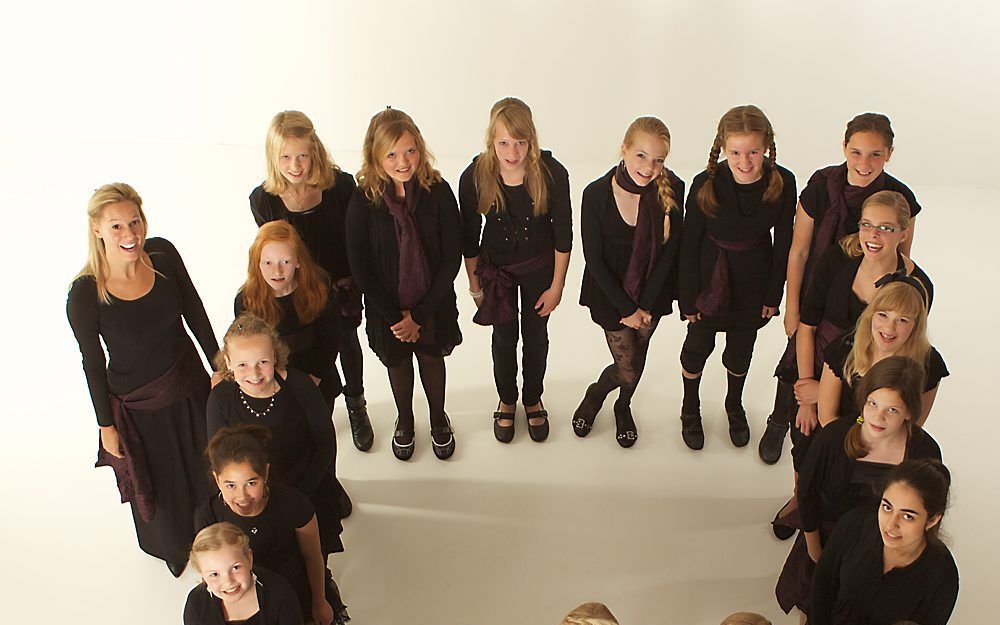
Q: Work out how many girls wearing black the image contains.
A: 15